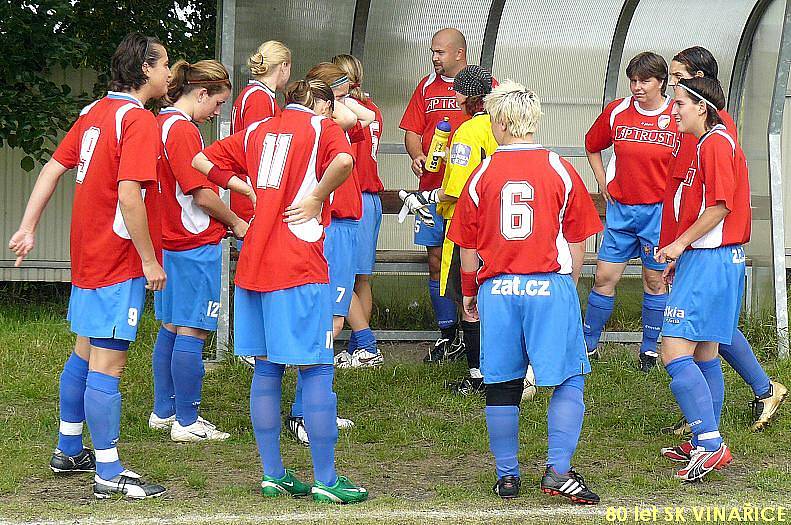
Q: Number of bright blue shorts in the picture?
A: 9